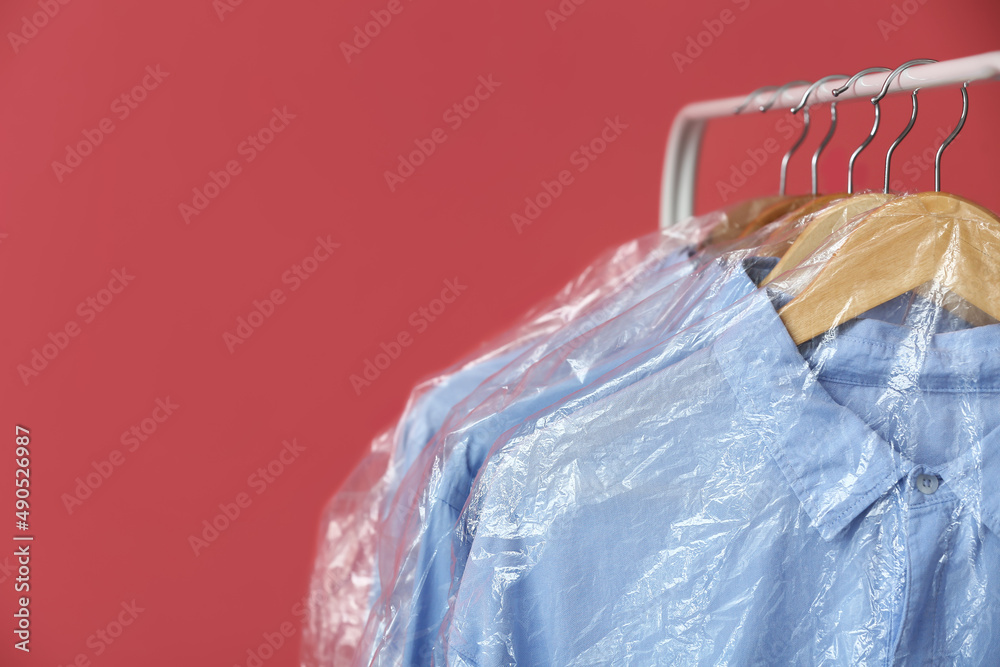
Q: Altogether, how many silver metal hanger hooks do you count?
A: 5